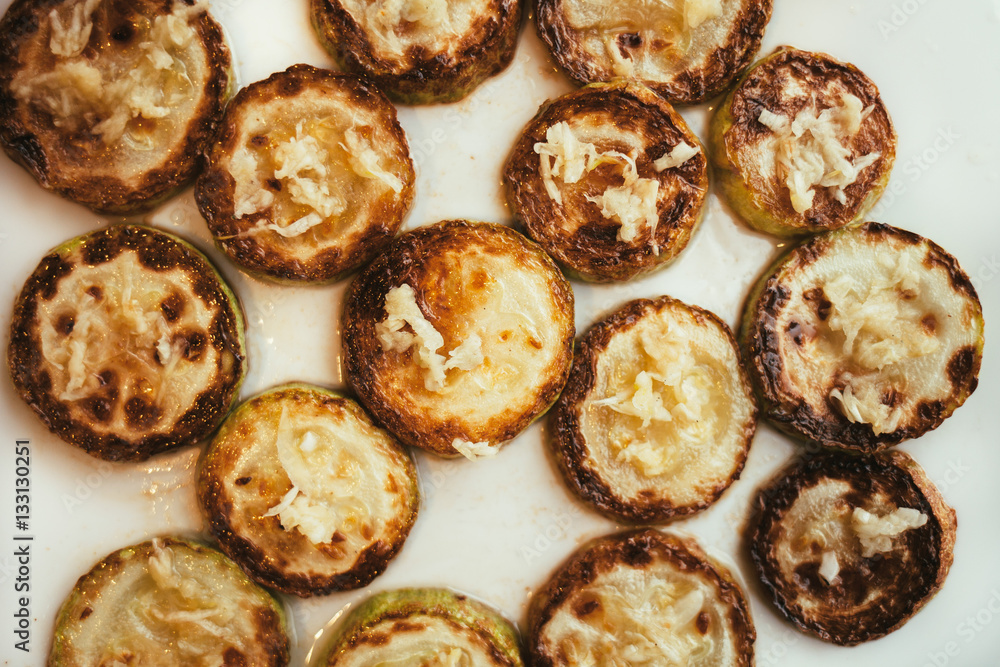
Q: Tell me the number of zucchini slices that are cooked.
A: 15